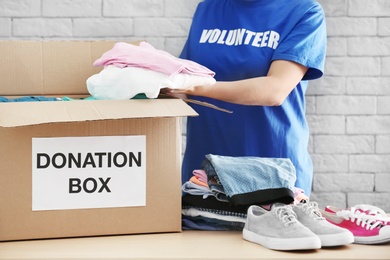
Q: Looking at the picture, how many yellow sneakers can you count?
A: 0